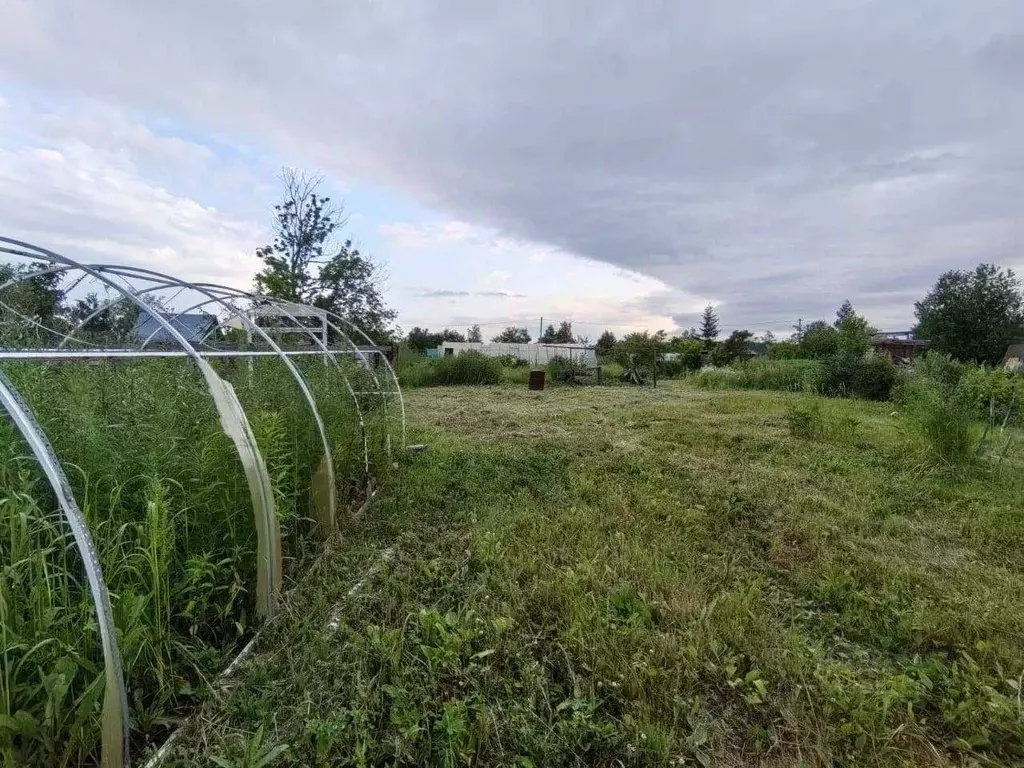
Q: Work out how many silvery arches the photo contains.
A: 6